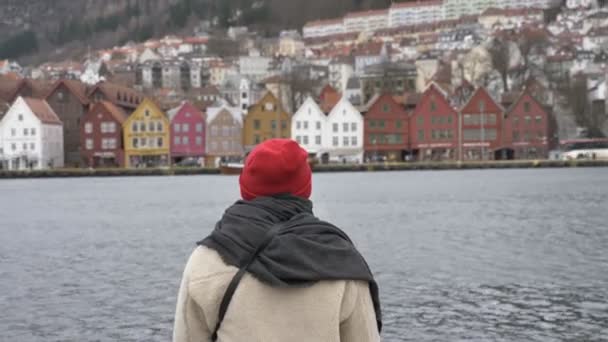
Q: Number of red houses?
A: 5